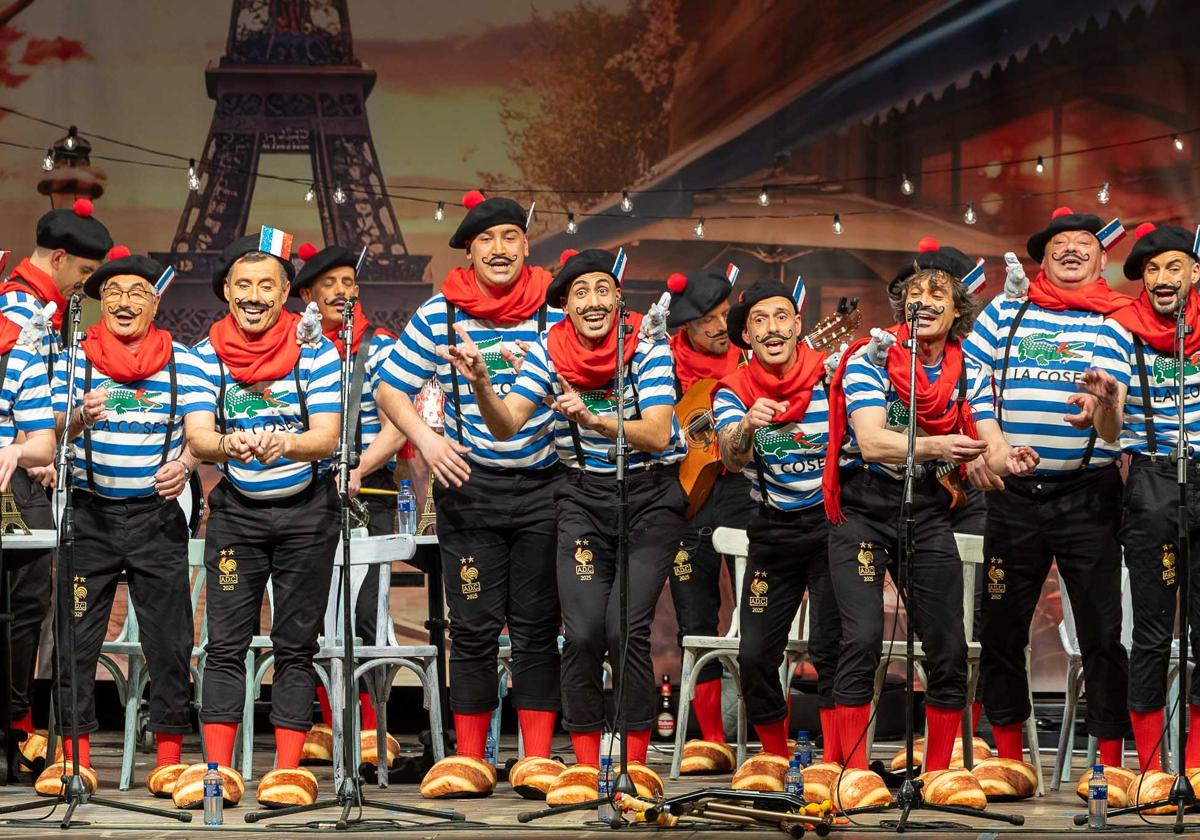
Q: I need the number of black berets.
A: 11